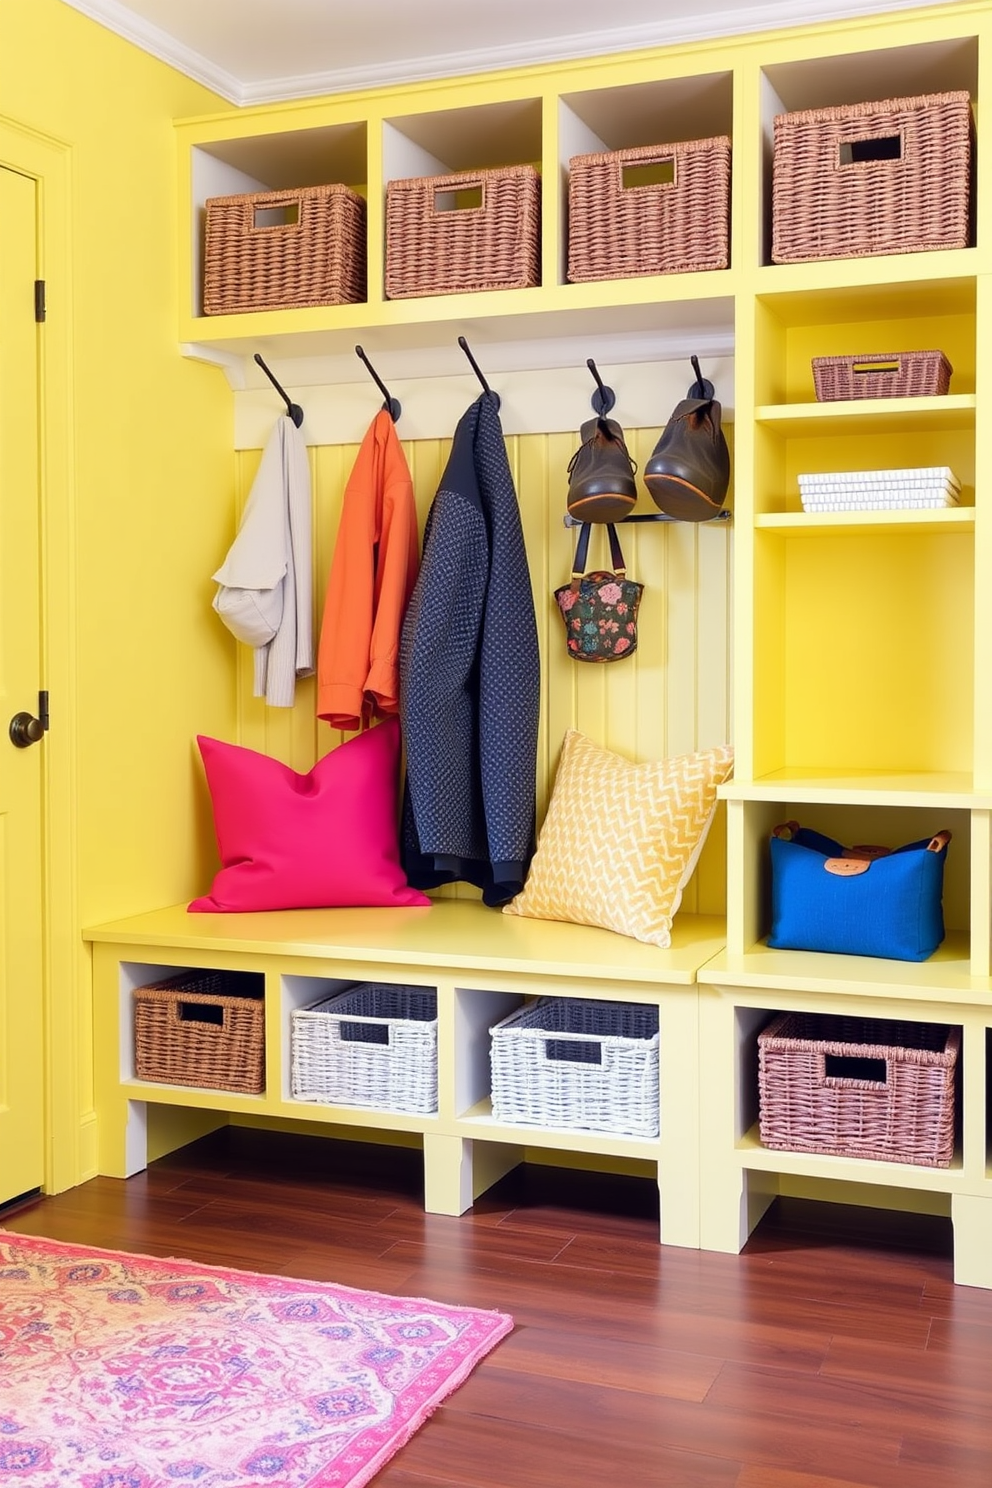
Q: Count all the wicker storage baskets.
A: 9